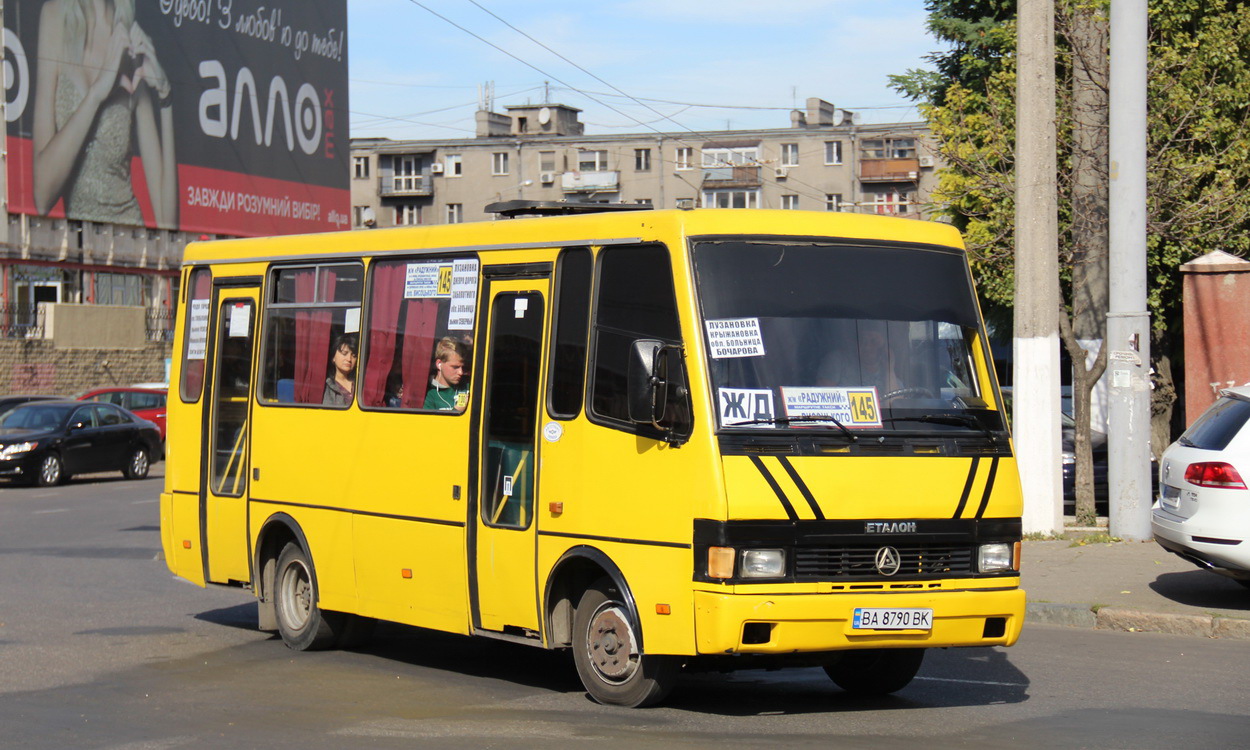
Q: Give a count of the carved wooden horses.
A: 0